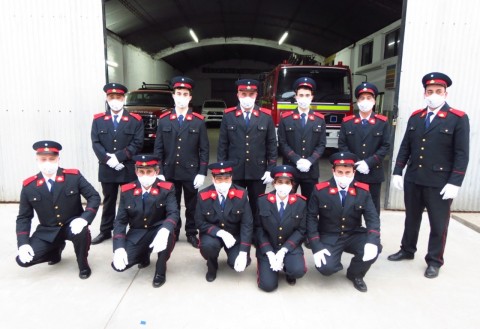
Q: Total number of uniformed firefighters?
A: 11